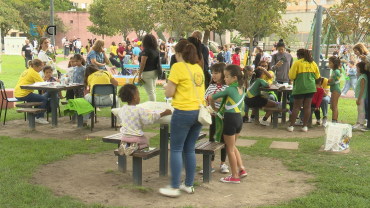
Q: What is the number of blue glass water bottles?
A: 0